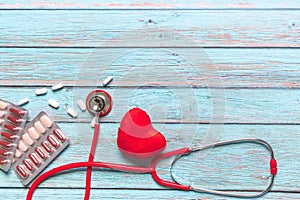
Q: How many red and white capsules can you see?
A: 14